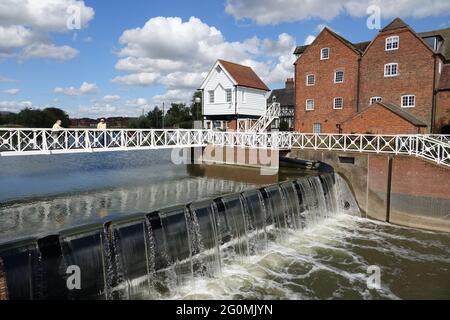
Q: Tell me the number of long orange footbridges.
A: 0